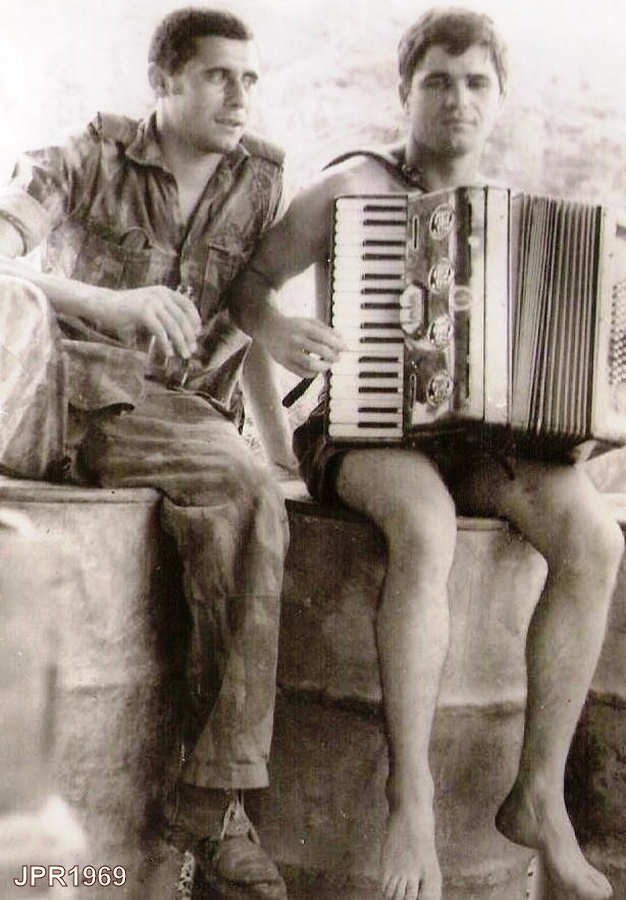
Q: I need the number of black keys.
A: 14